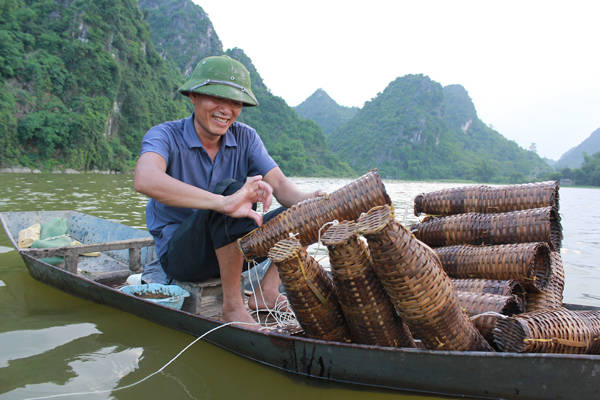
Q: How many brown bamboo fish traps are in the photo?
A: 11